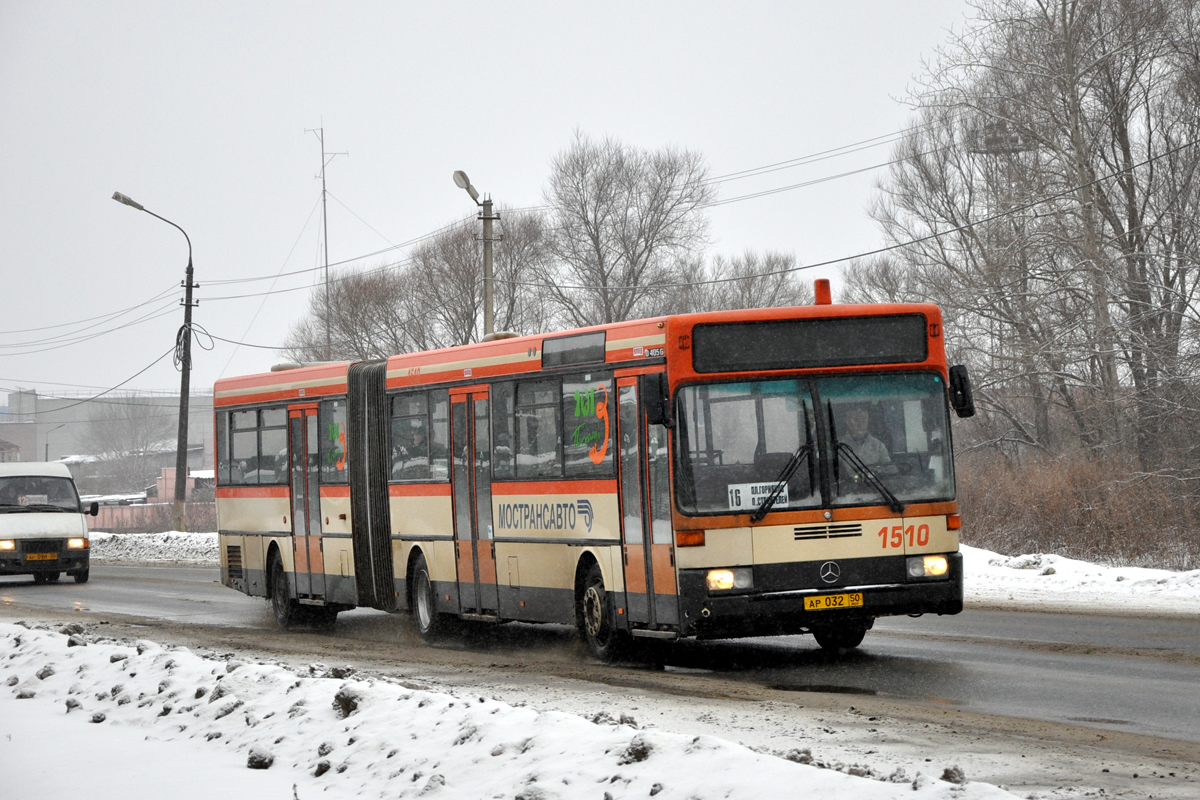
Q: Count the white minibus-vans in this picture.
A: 1